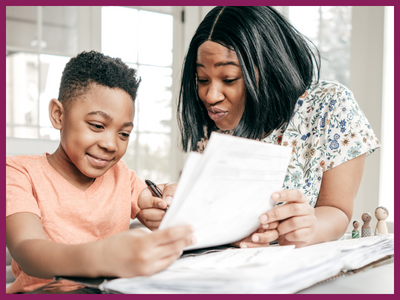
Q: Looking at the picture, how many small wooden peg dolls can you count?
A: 3